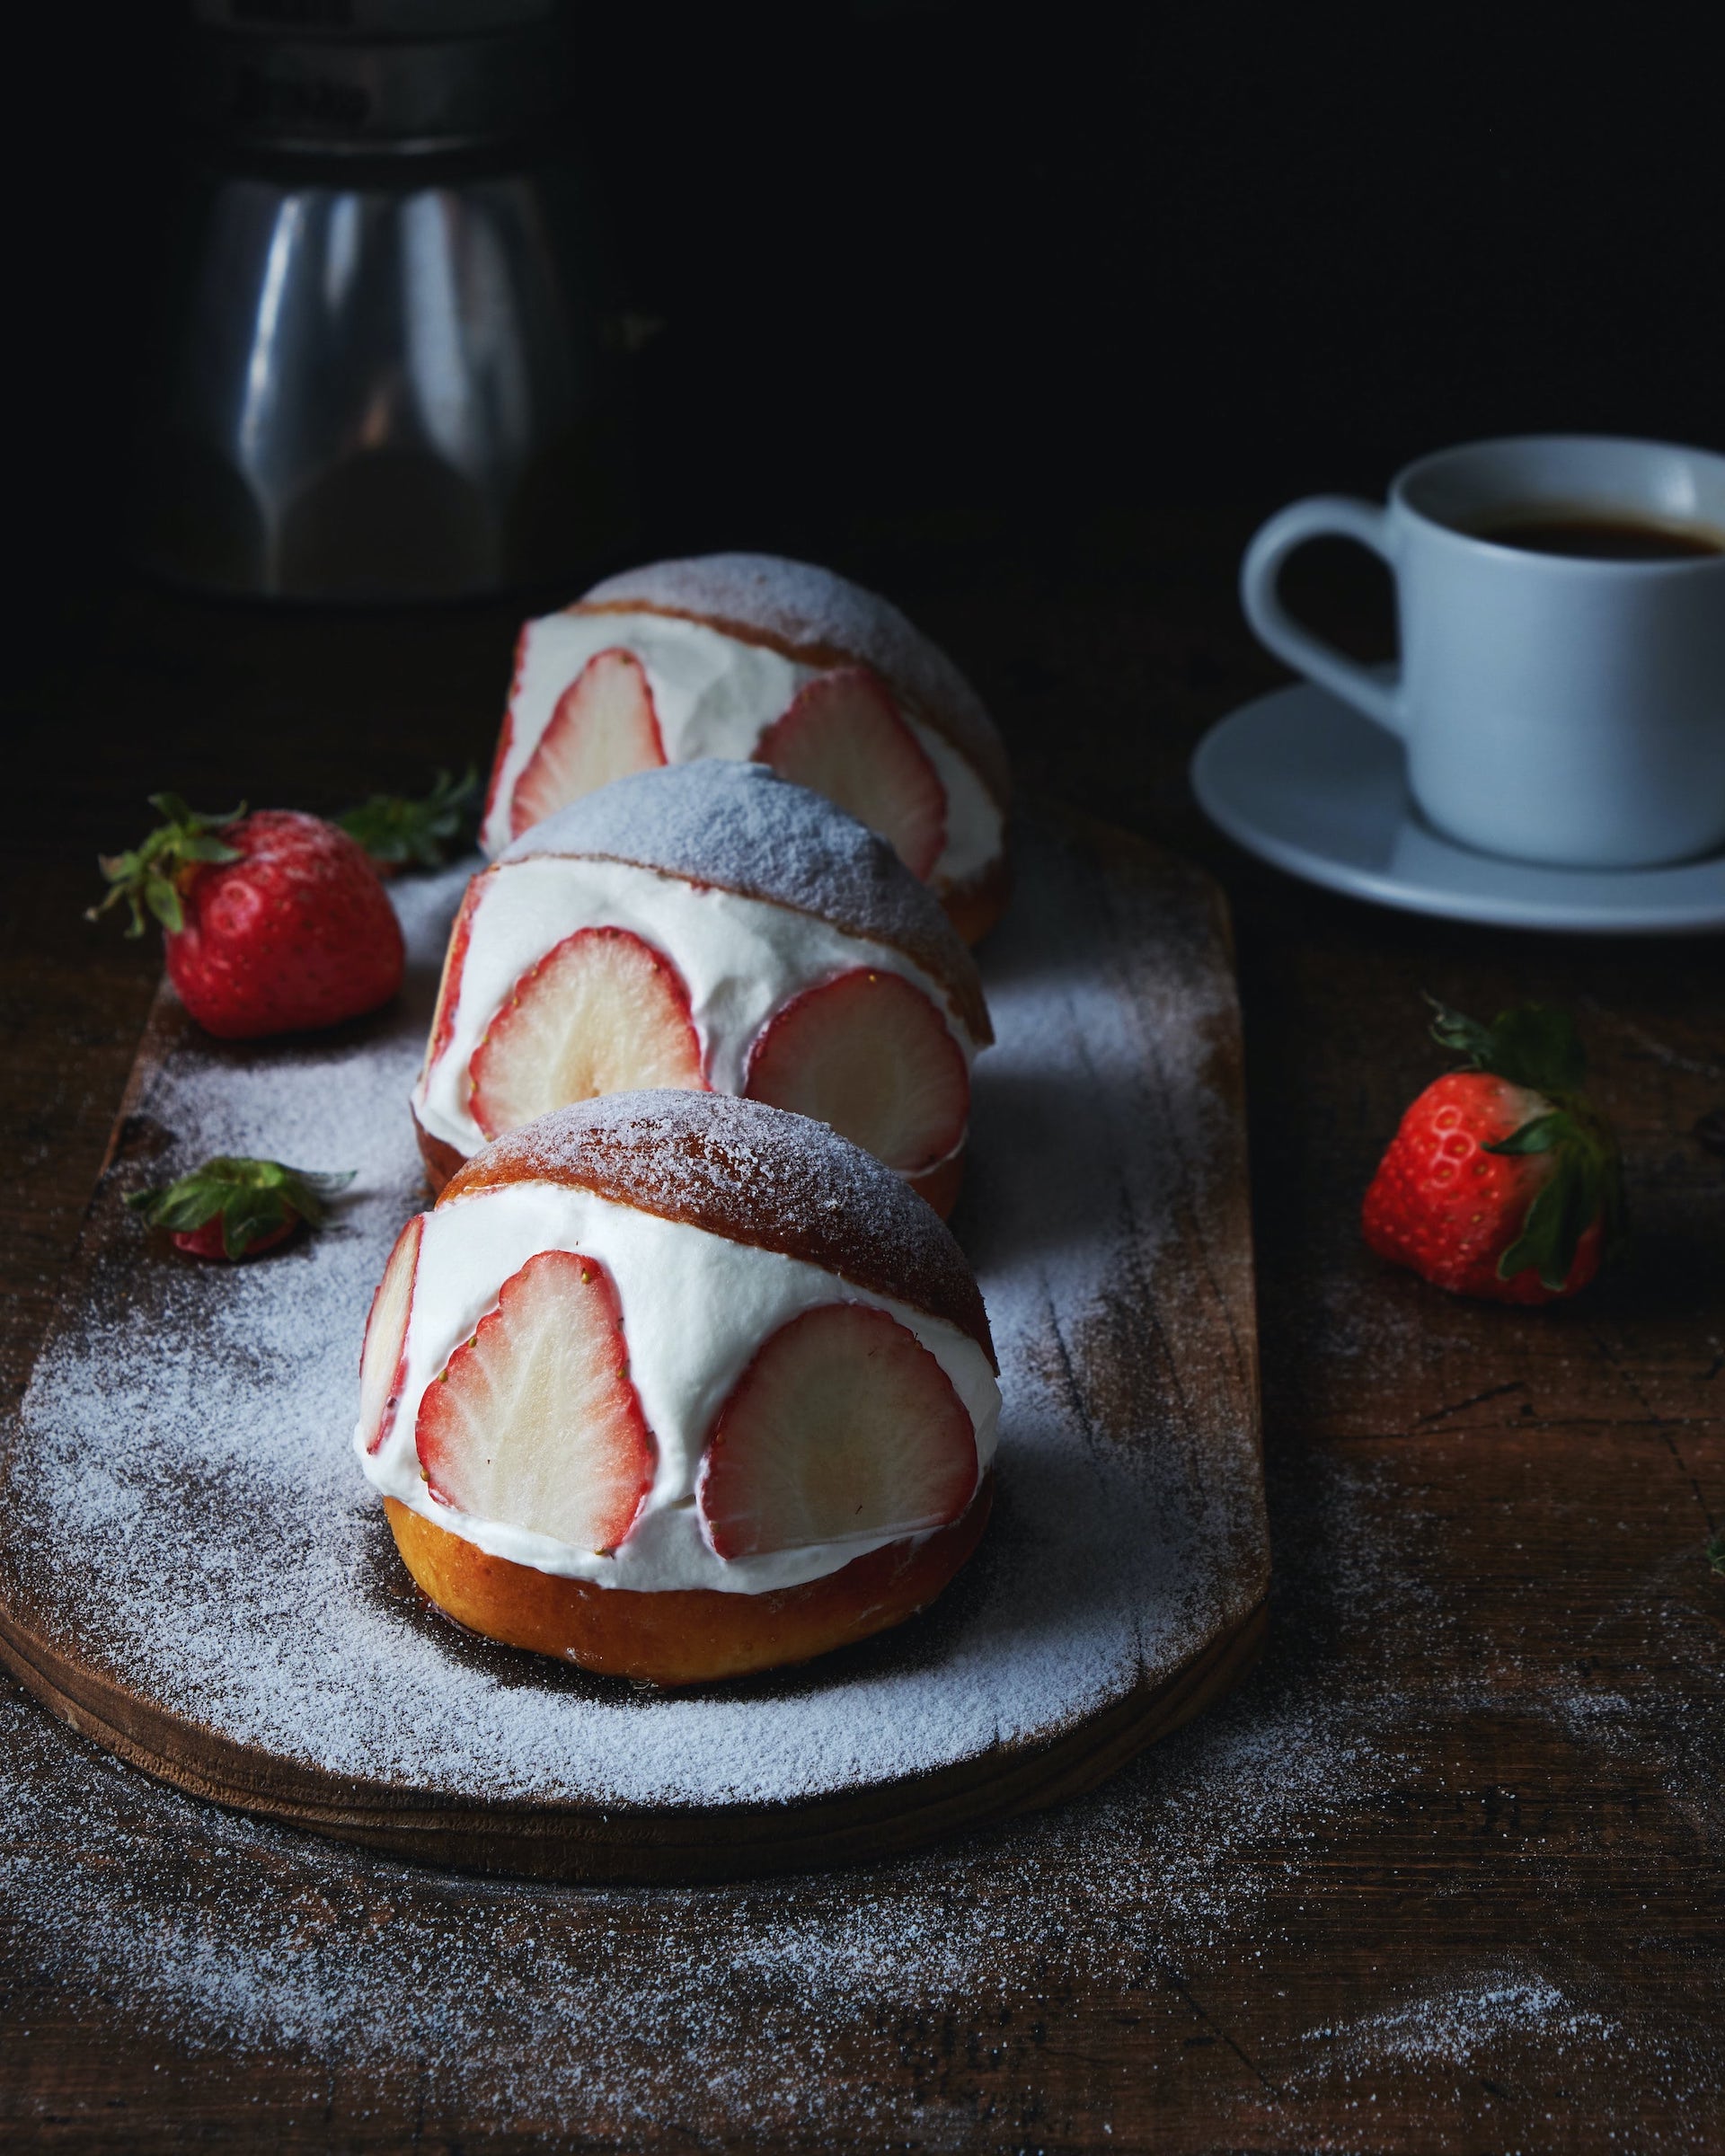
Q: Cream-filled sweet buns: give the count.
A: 3